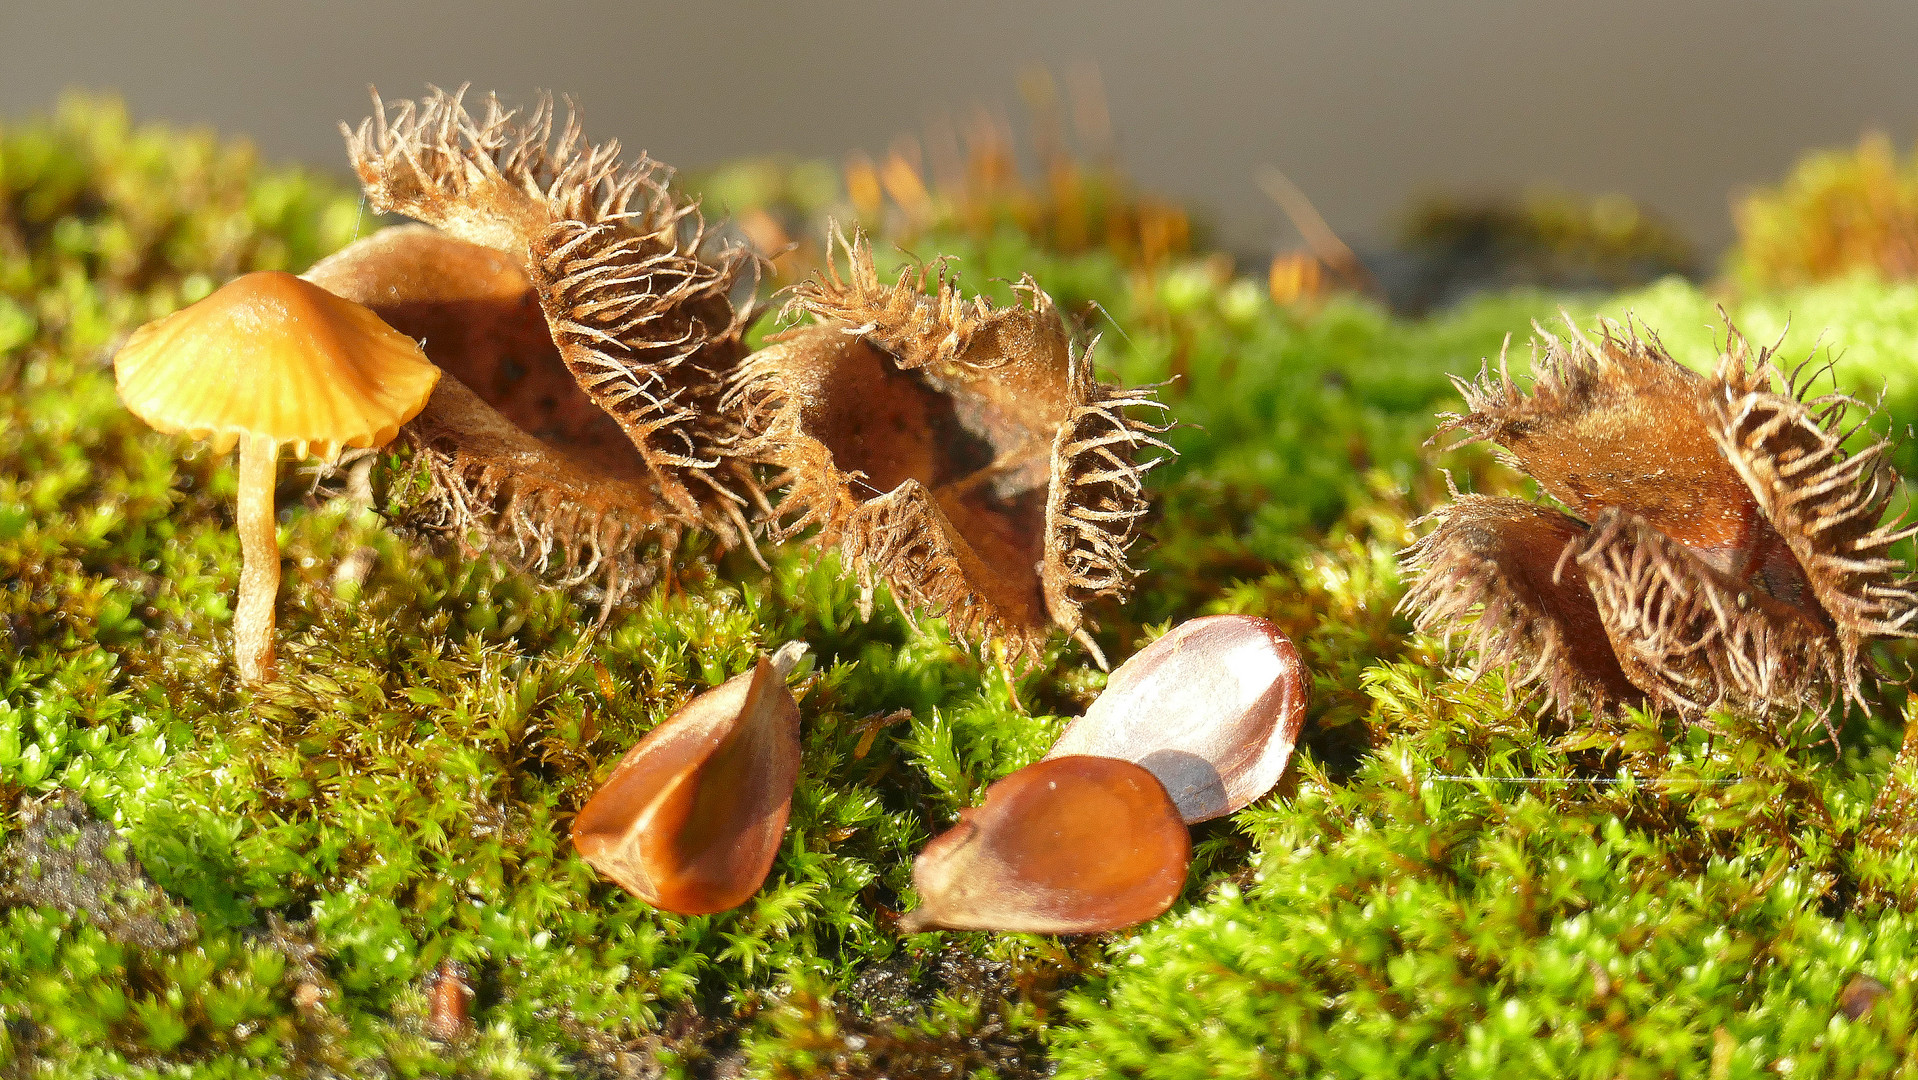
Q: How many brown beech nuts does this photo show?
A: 3